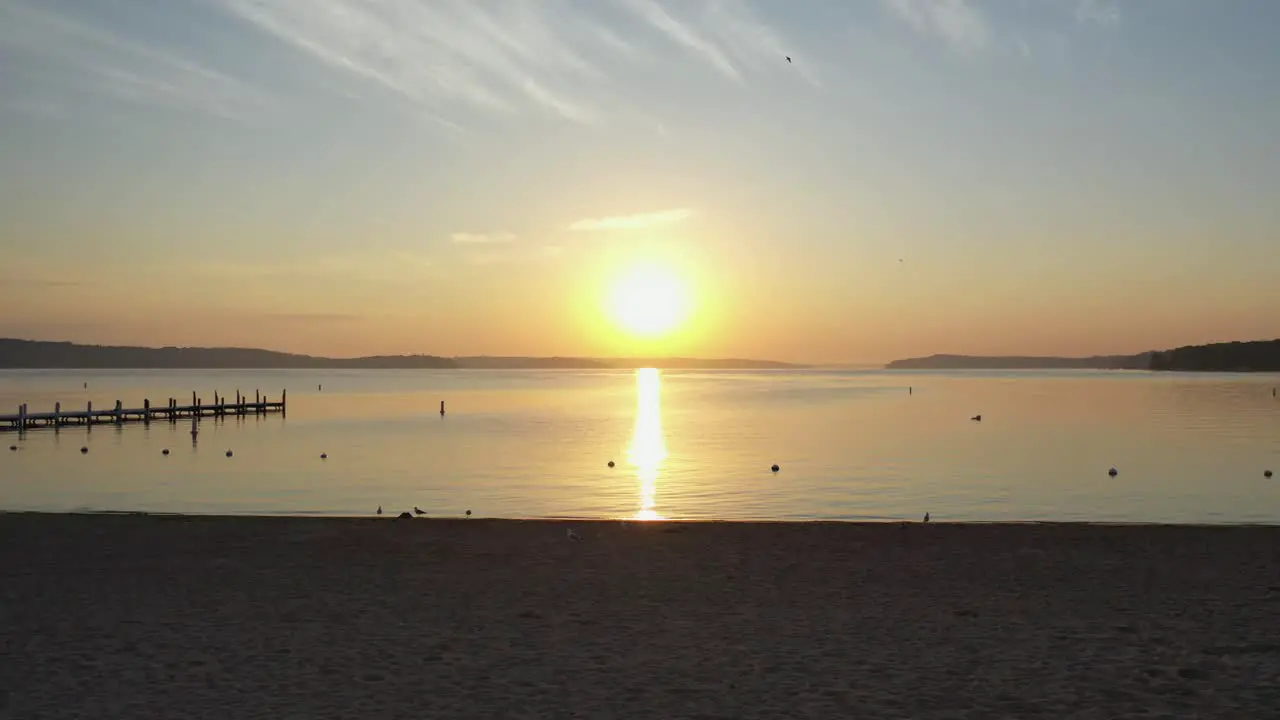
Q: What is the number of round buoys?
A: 9